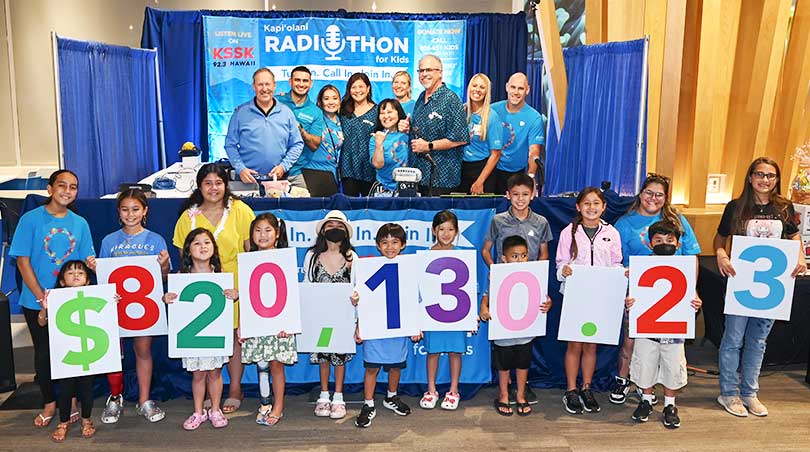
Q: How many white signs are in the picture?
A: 11